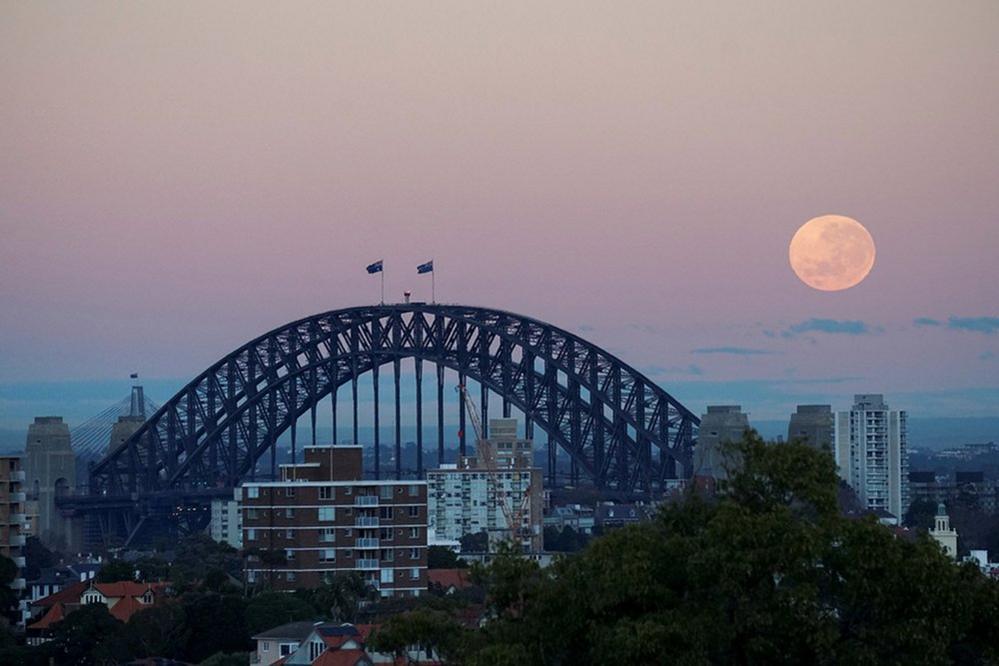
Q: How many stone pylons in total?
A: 4